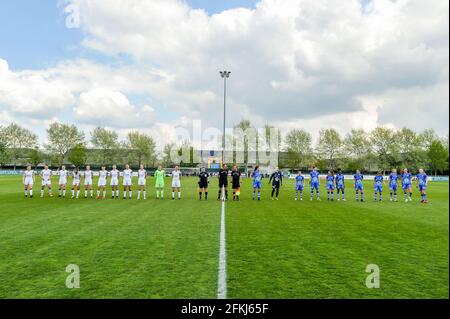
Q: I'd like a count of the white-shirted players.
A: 10